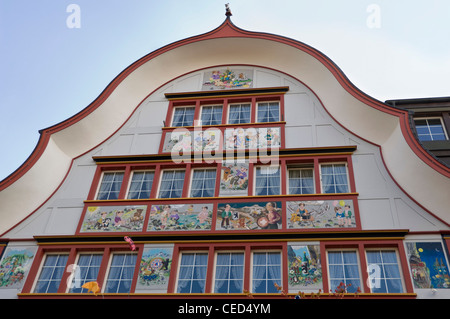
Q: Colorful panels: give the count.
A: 12